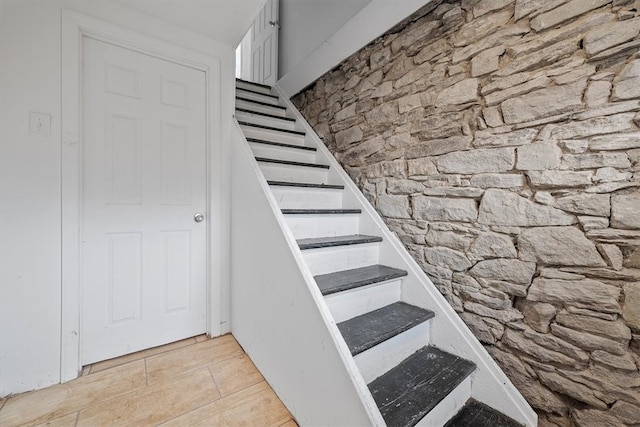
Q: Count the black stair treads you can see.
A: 14